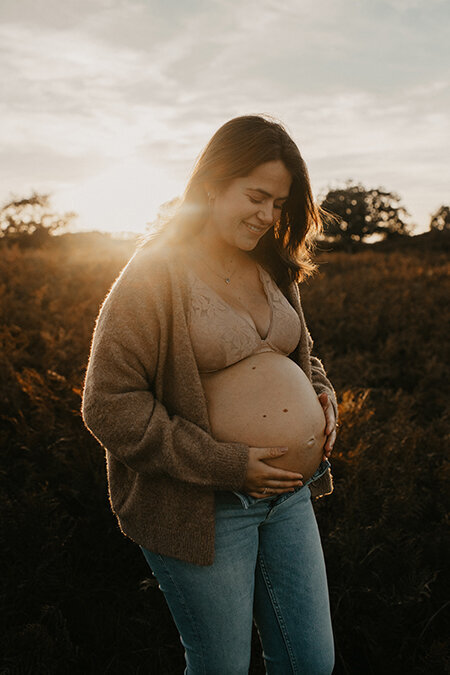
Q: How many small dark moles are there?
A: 3